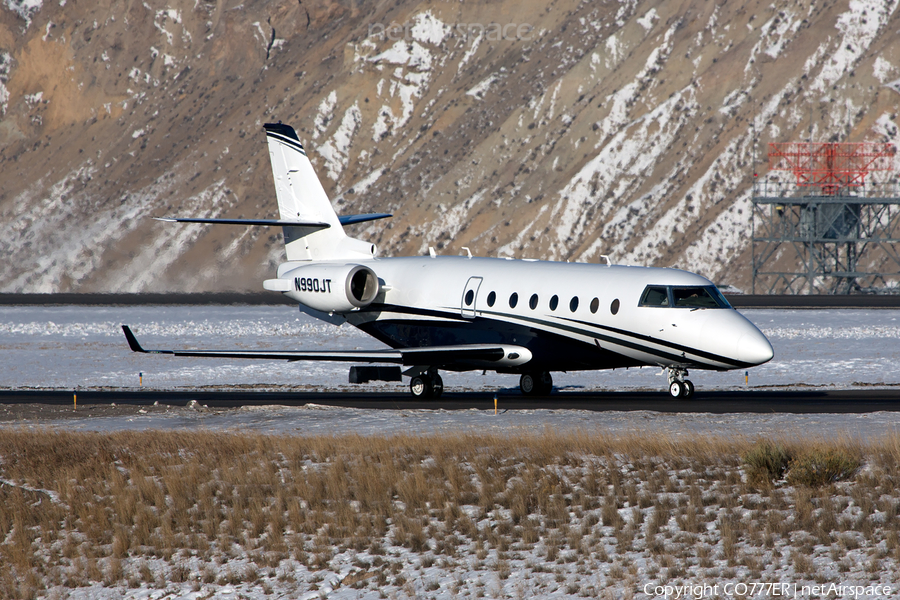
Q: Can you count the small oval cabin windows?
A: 8